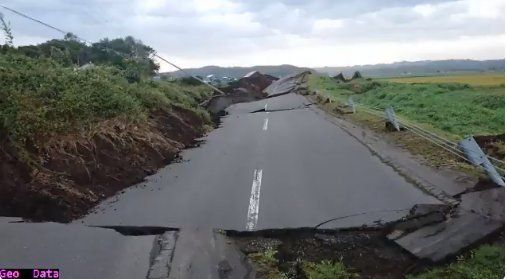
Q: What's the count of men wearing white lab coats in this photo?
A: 0